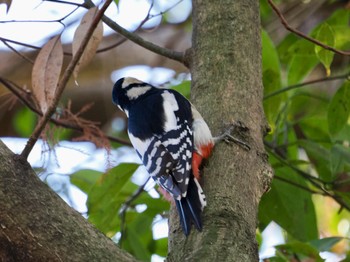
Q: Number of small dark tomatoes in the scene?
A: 0